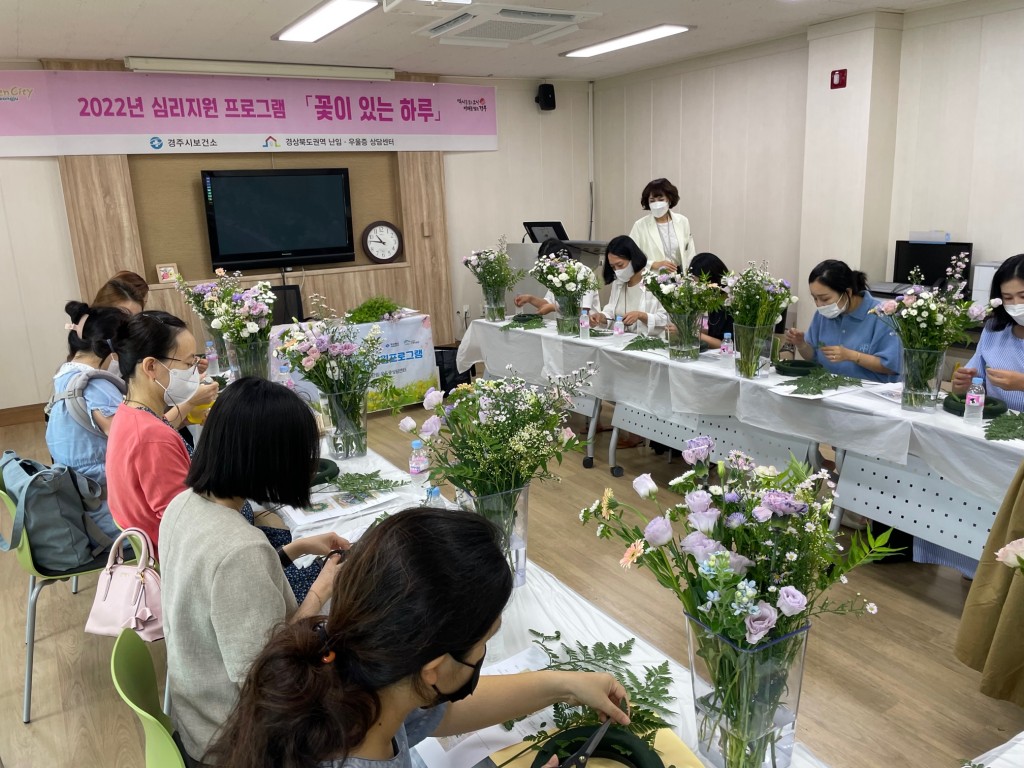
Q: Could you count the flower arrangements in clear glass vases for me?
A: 10